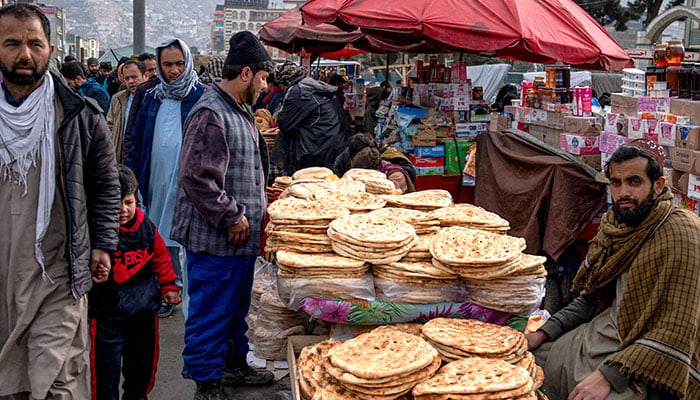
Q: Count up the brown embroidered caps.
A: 1